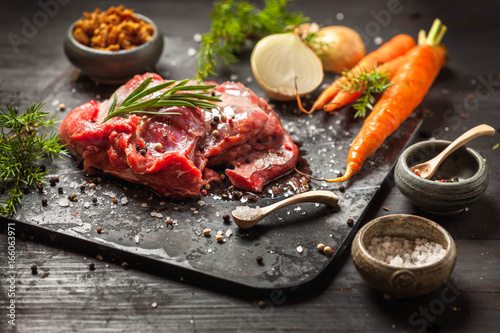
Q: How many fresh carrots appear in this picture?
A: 3